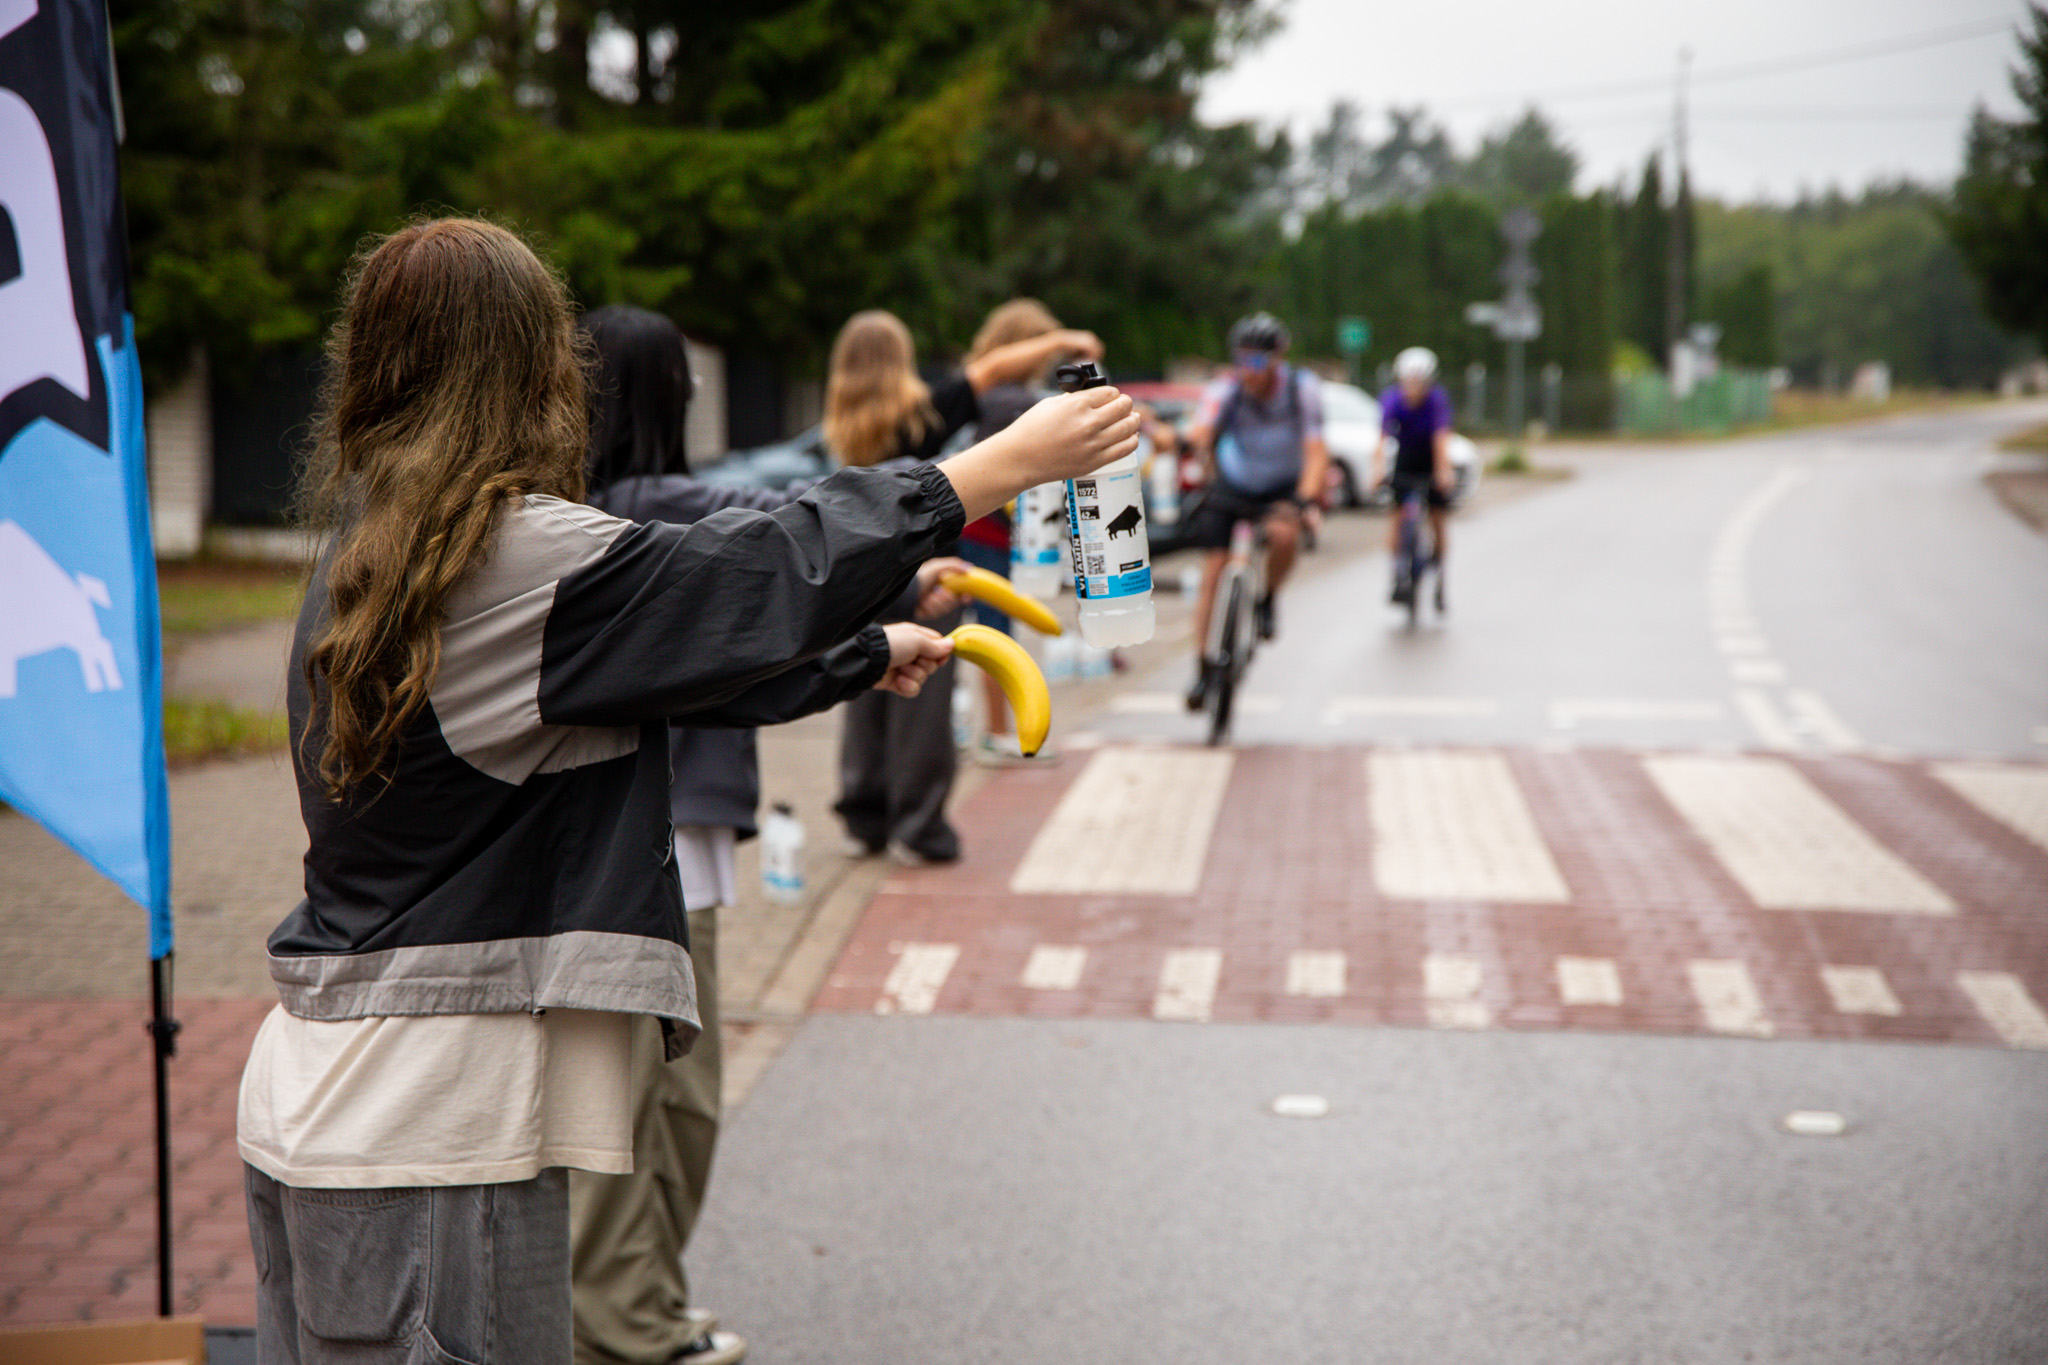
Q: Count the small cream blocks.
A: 9